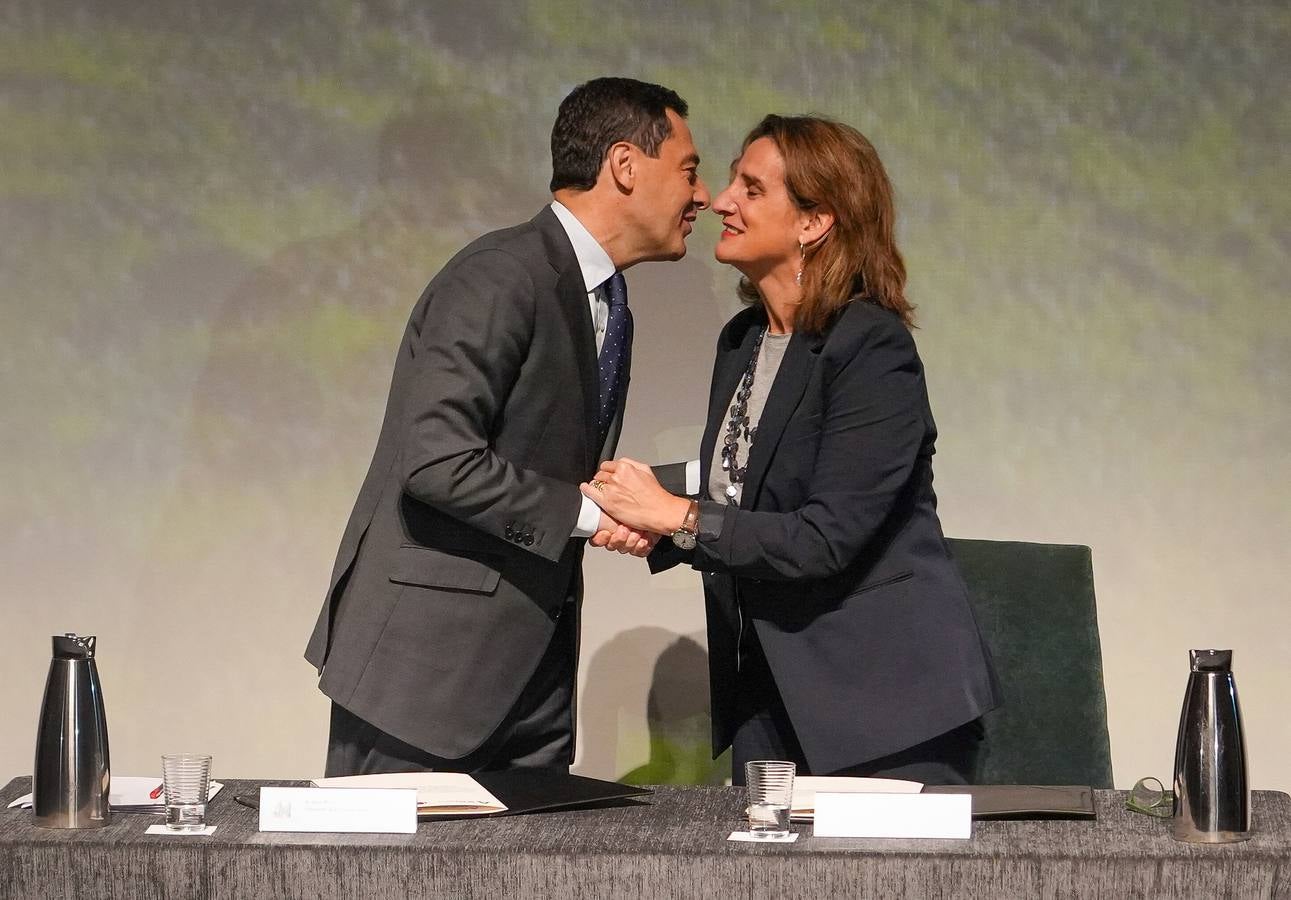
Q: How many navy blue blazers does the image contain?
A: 1